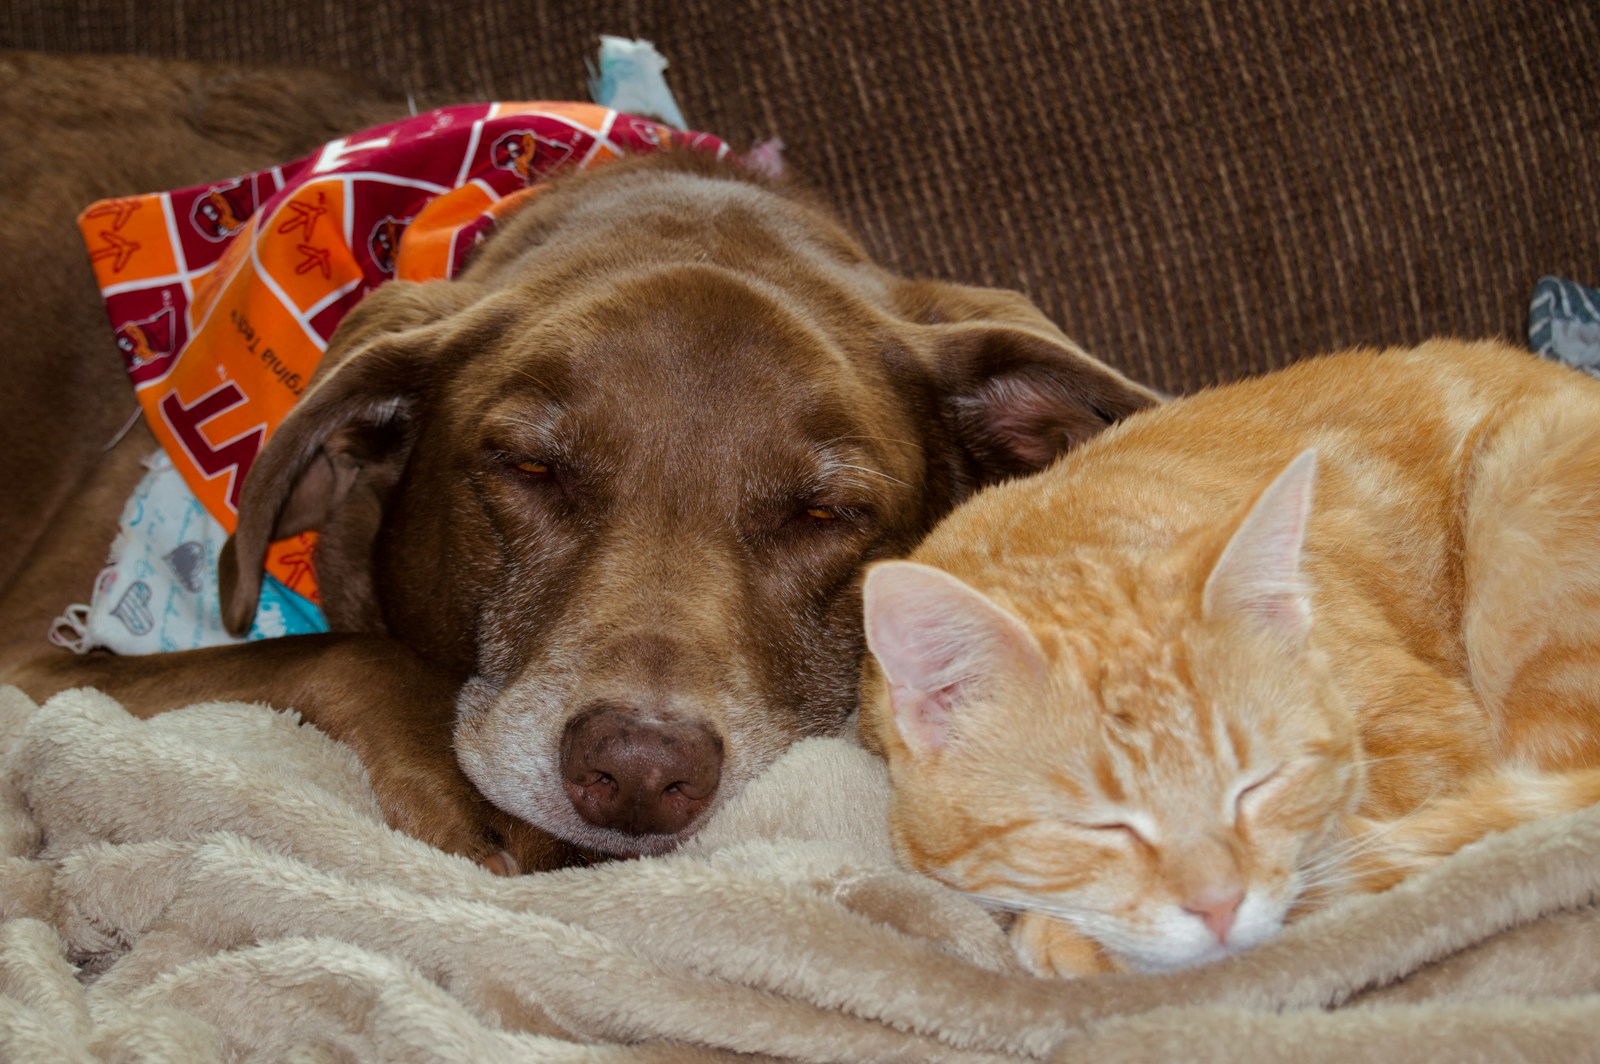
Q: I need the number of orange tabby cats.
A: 1